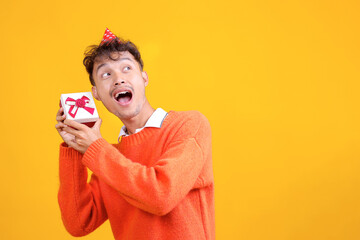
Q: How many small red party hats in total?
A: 1